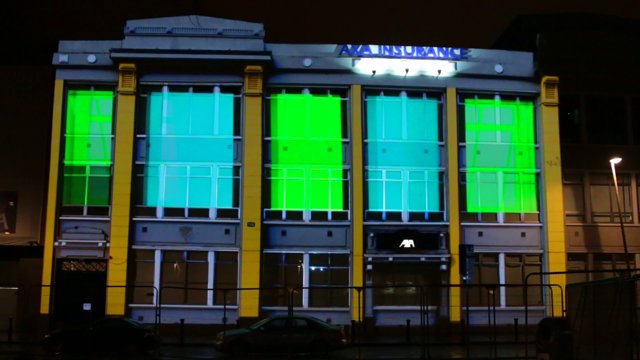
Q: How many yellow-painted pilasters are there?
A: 6